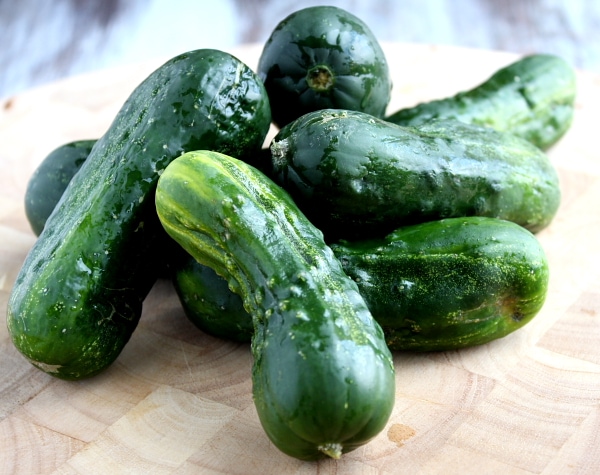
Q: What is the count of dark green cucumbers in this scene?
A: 7